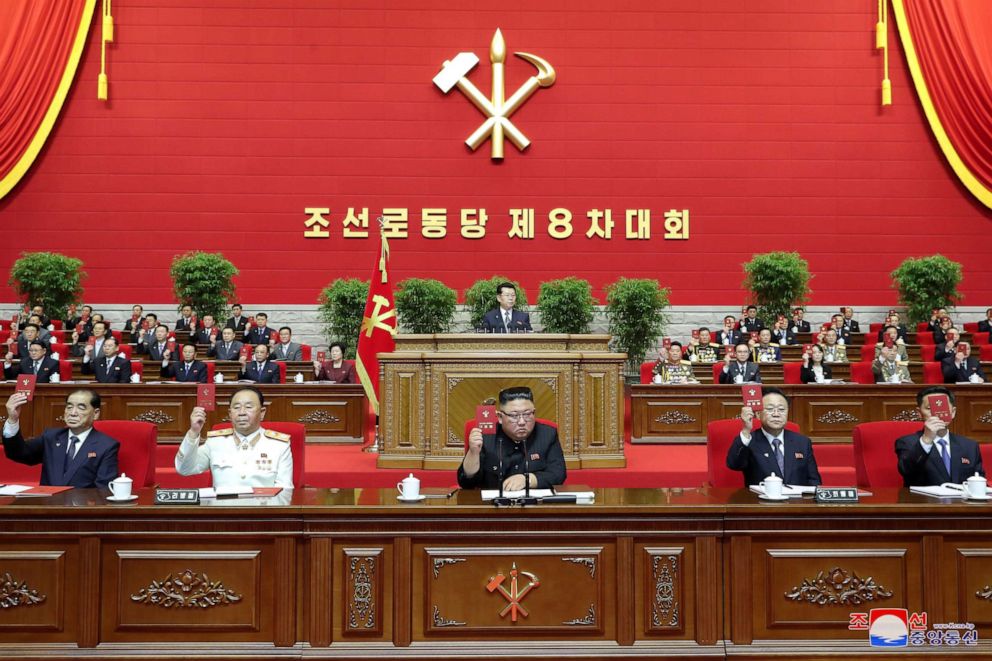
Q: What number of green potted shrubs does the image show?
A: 9